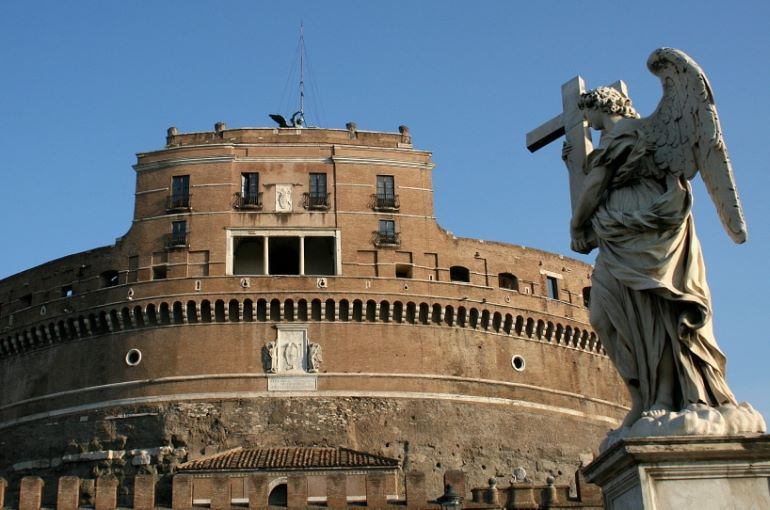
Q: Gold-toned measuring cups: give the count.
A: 0